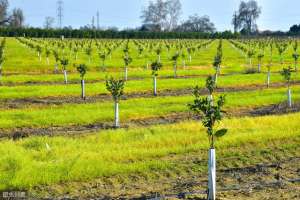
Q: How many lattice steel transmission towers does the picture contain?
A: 1